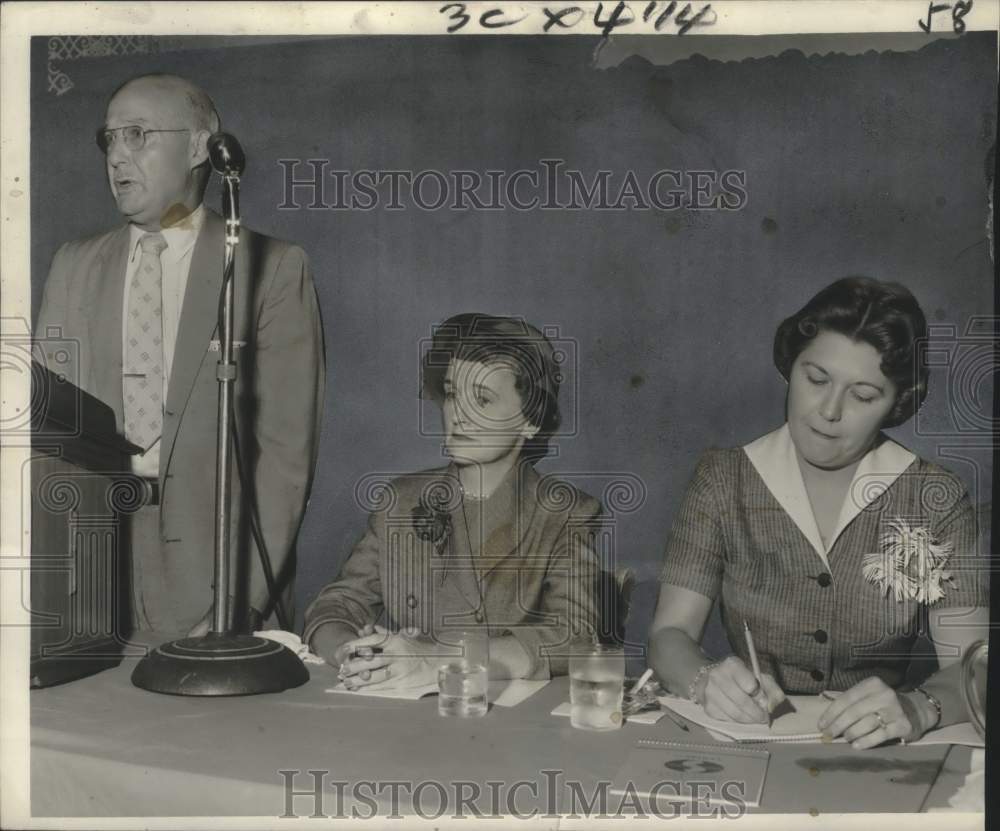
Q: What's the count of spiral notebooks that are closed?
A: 1